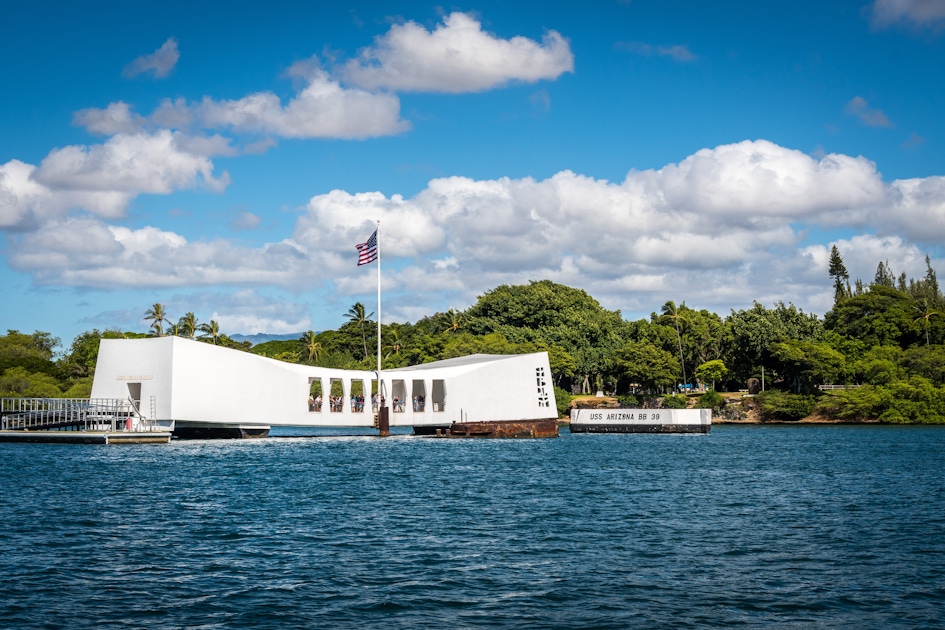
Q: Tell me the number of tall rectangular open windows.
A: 7